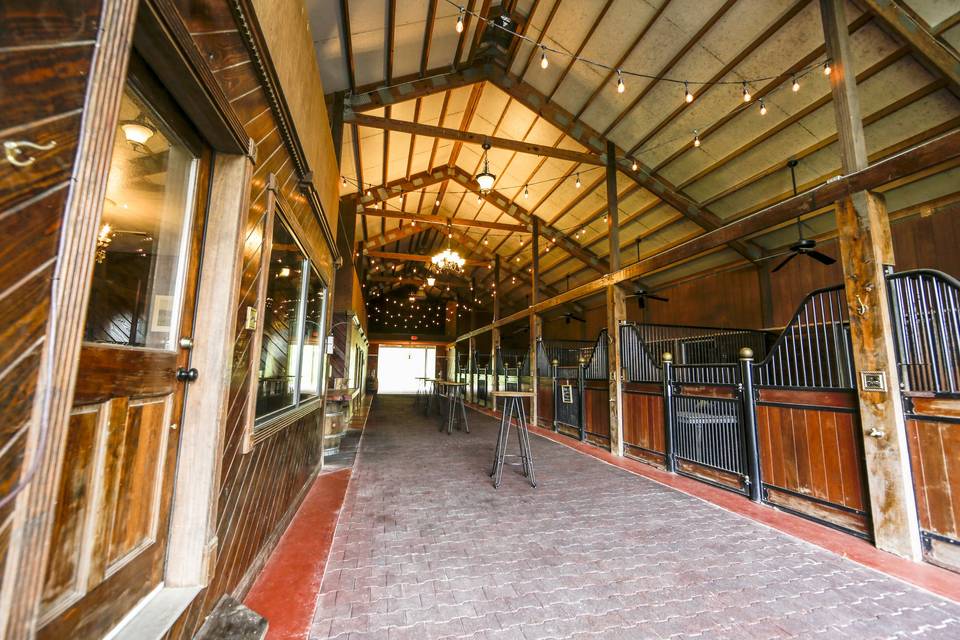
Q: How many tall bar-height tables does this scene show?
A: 4